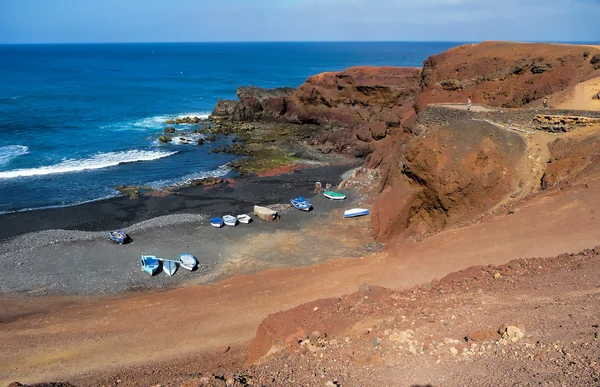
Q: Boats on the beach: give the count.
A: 11